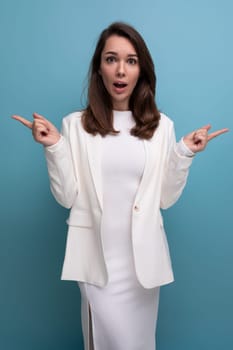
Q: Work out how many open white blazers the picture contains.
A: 1